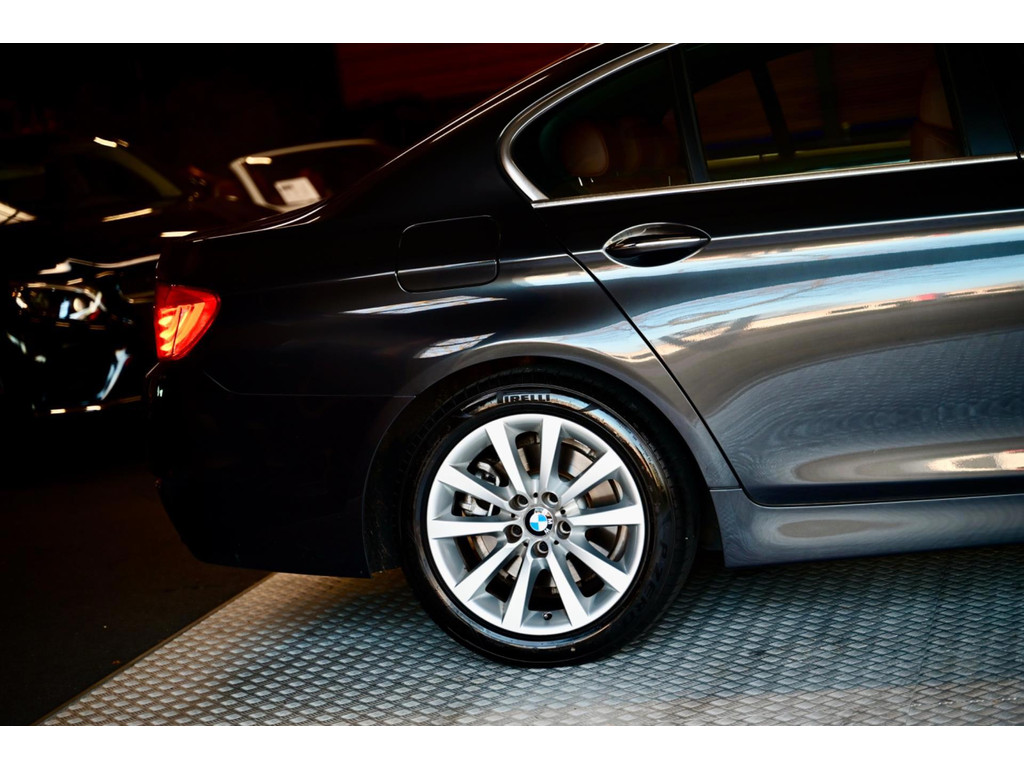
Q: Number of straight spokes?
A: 10